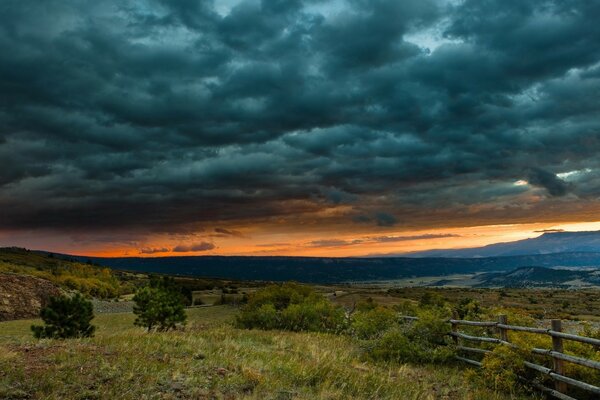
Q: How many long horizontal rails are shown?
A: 4